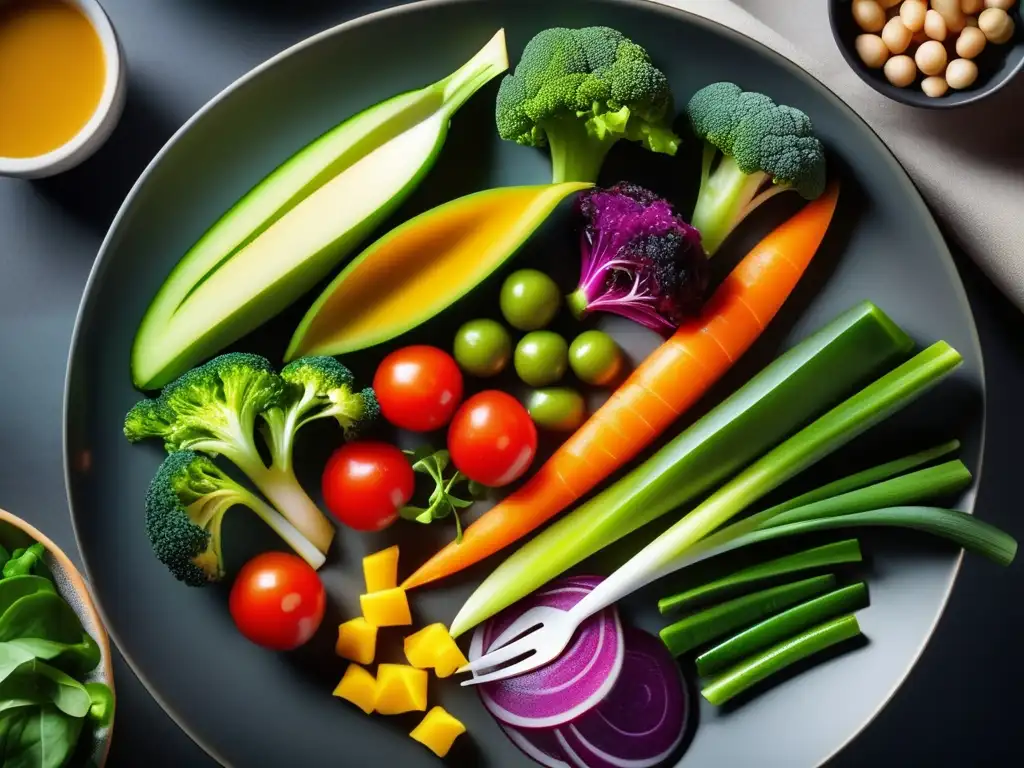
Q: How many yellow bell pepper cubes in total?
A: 7